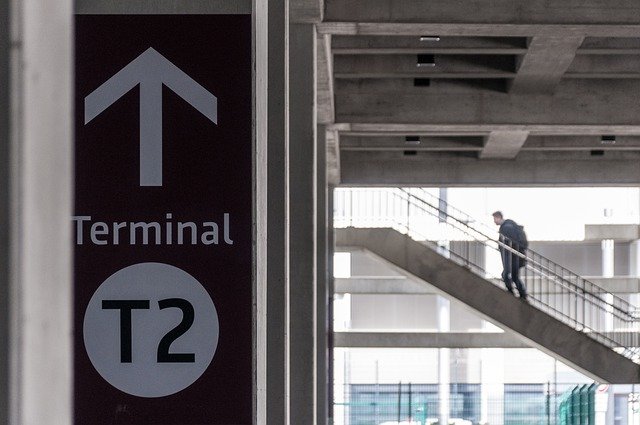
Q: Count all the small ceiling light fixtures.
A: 7